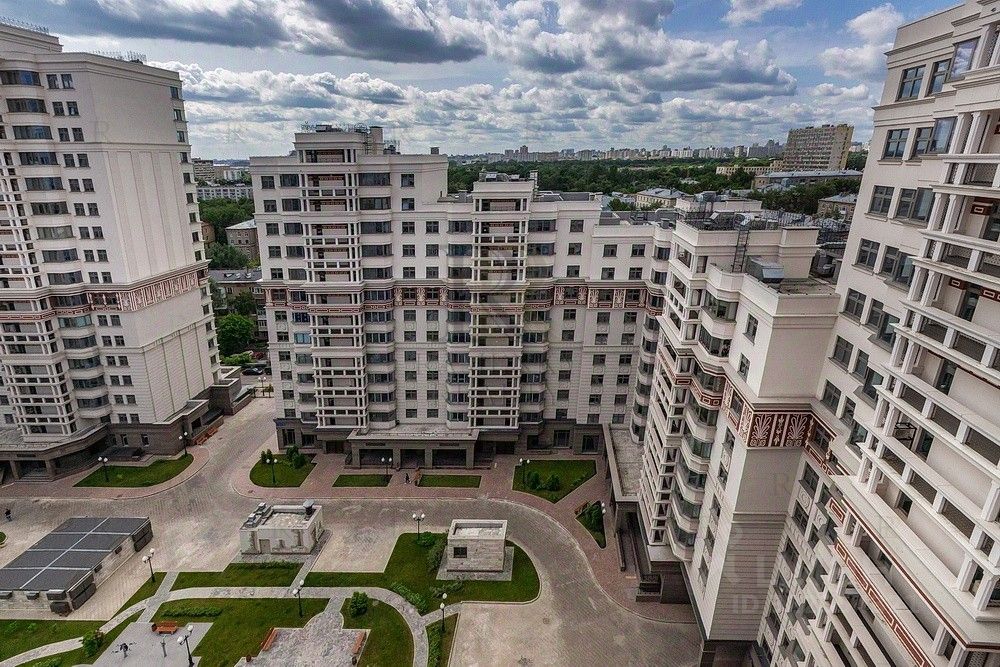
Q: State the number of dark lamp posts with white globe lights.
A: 12